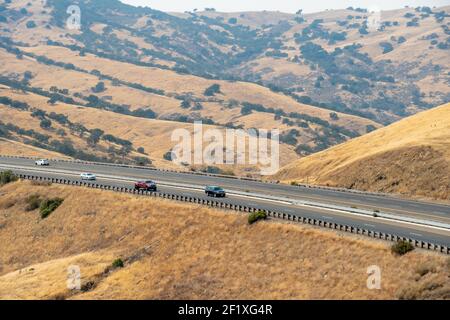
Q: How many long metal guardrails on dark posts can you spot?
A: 1